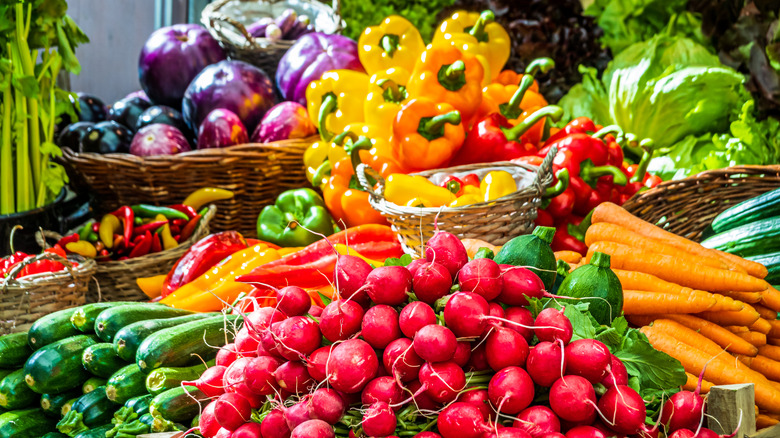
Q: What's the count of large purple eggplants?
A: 3